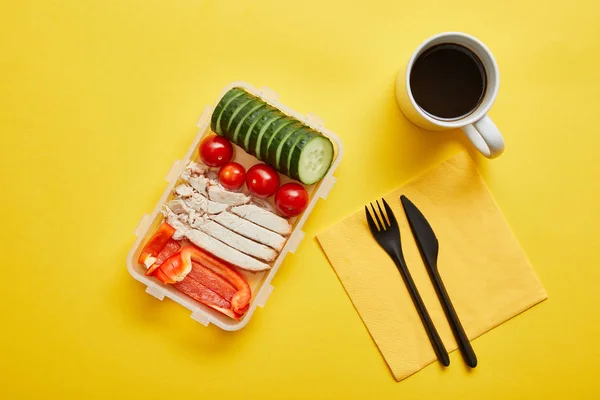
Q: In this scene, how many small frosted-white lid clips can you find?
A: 10